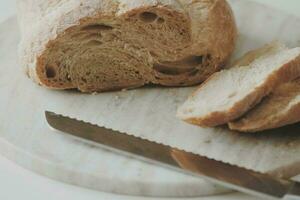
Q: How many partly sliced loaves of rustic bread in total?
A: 1